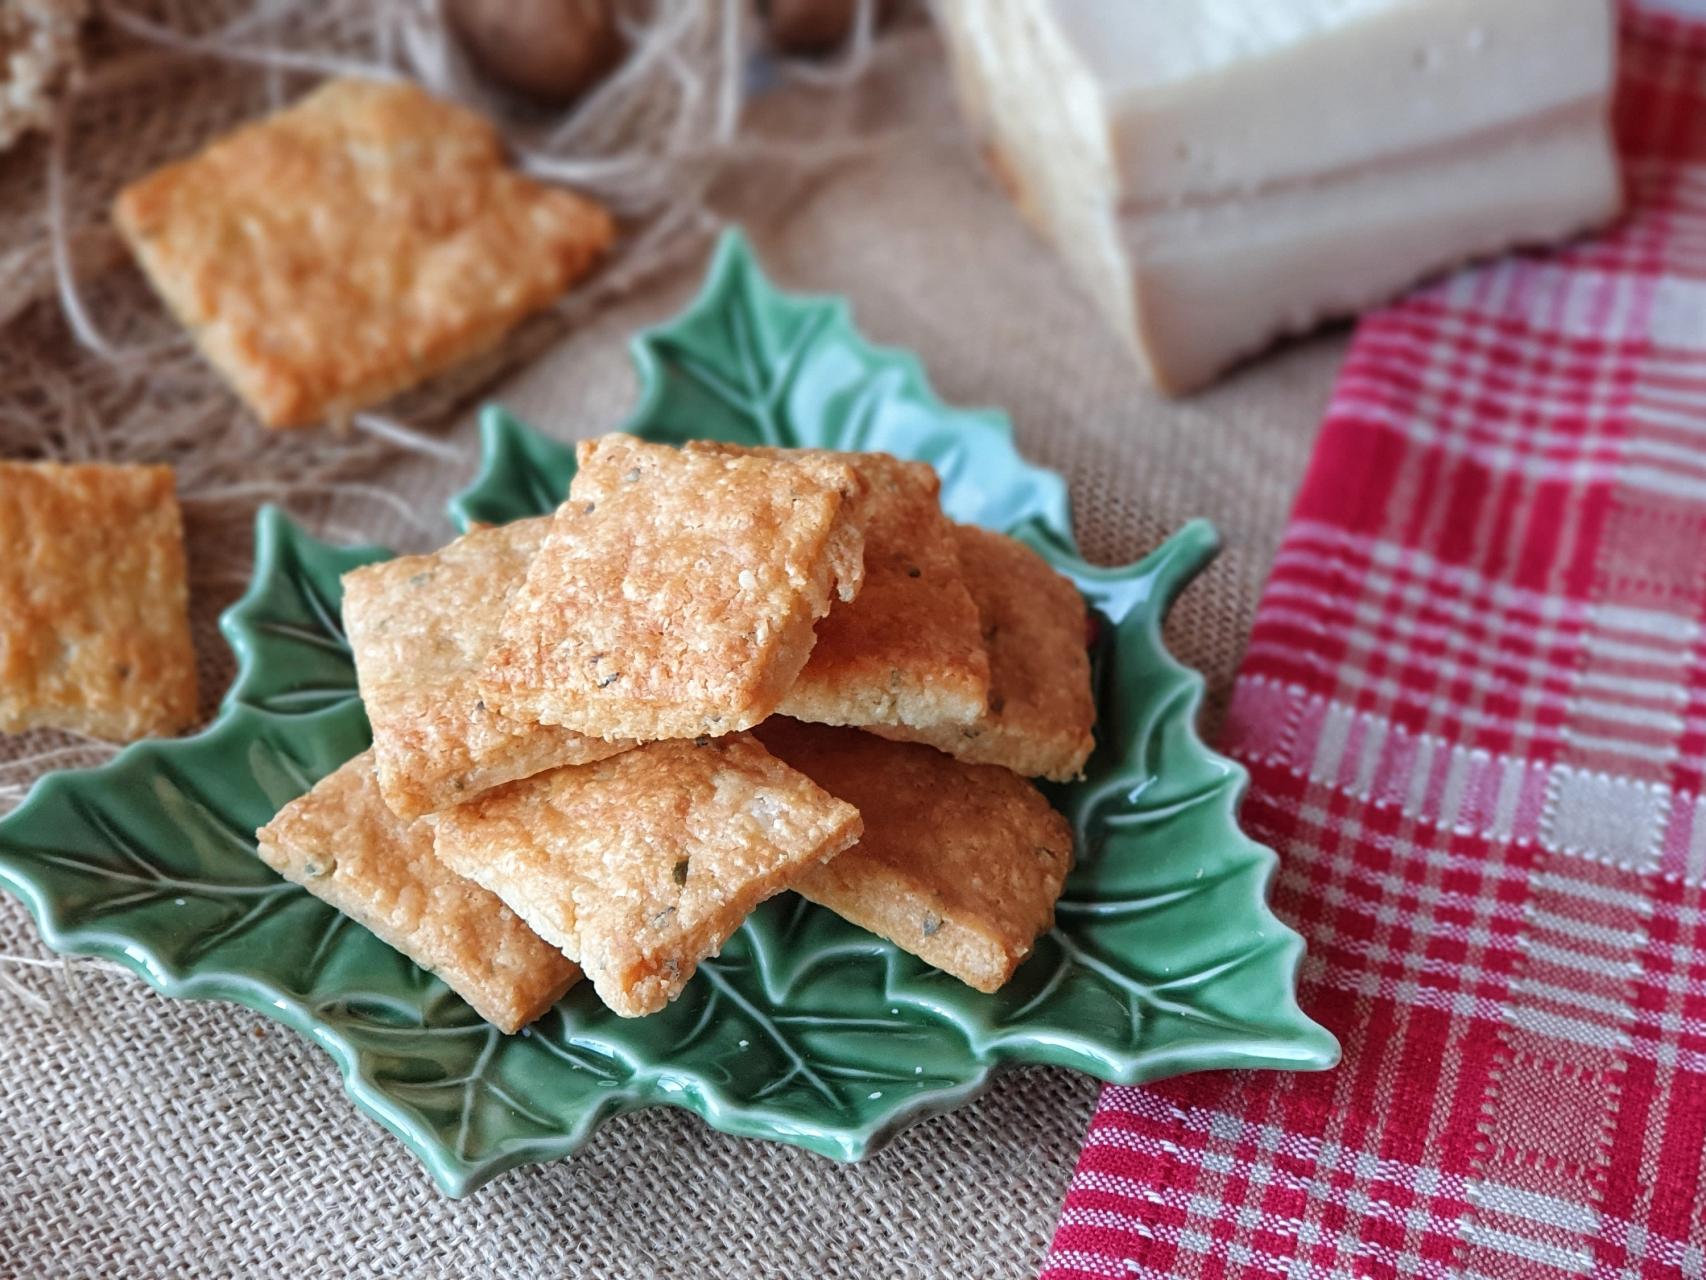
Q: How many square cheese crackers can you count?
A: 9